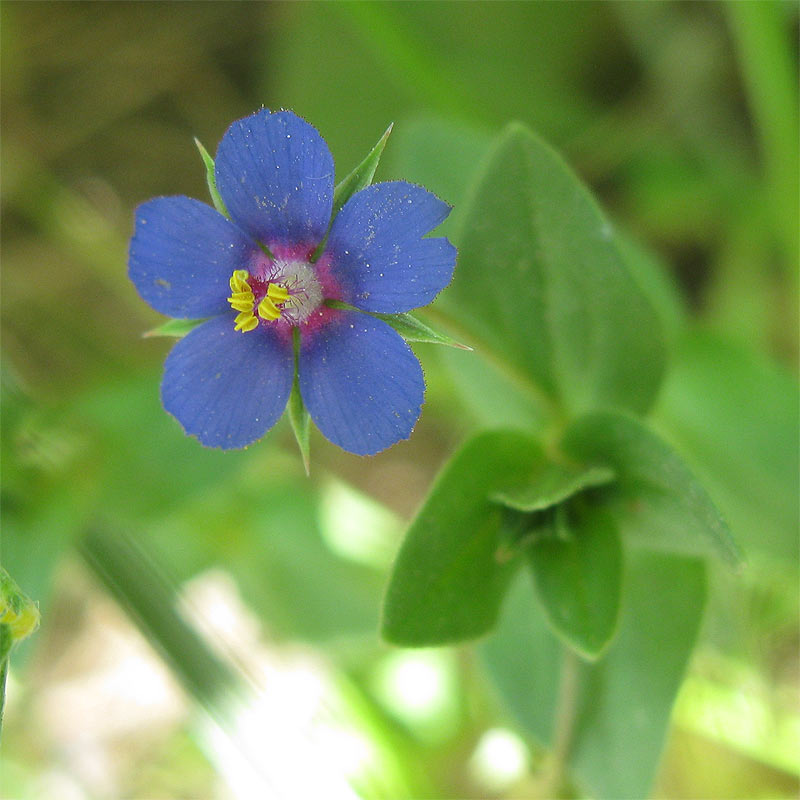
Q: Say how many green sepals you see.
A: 5